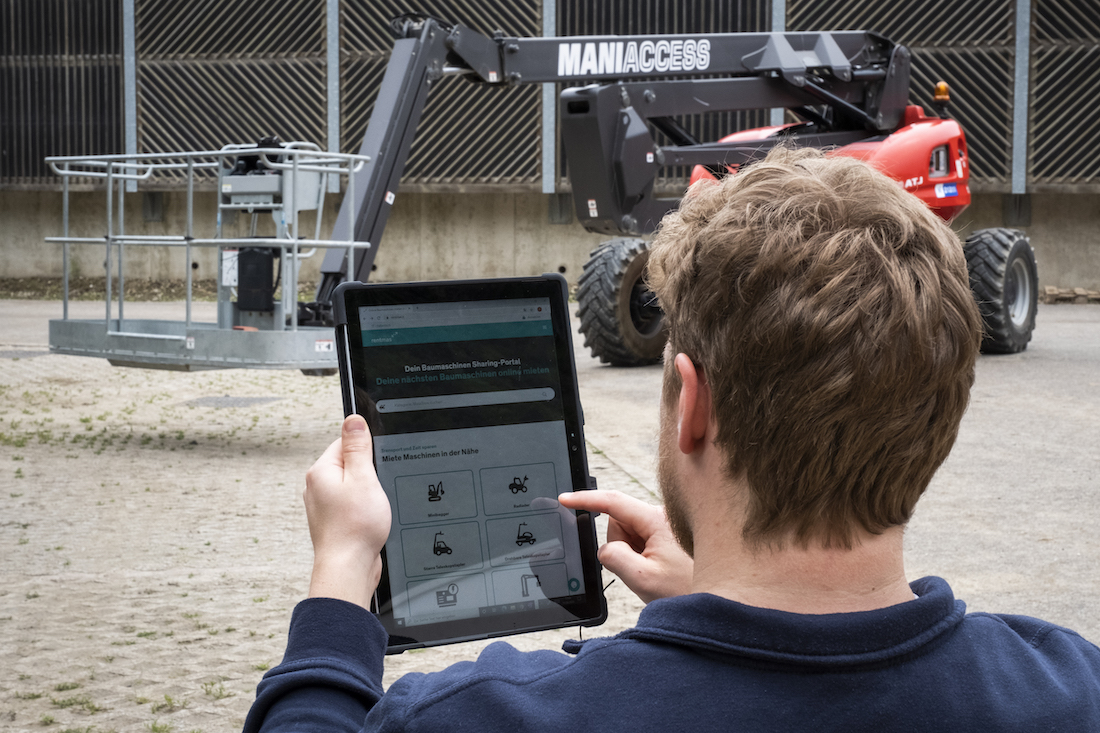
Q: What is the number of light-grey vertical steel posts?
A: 5